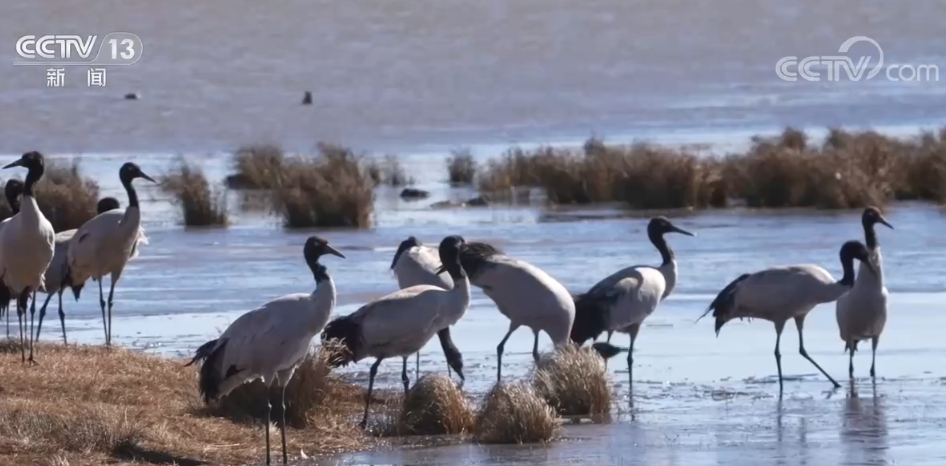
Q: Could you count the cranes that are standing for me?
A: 11